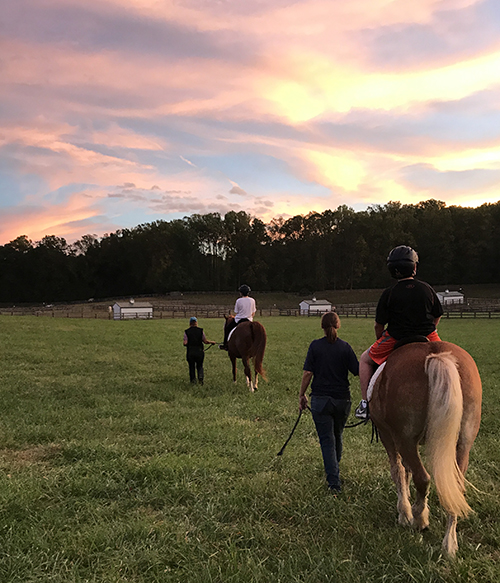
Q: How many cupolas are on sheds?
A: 3